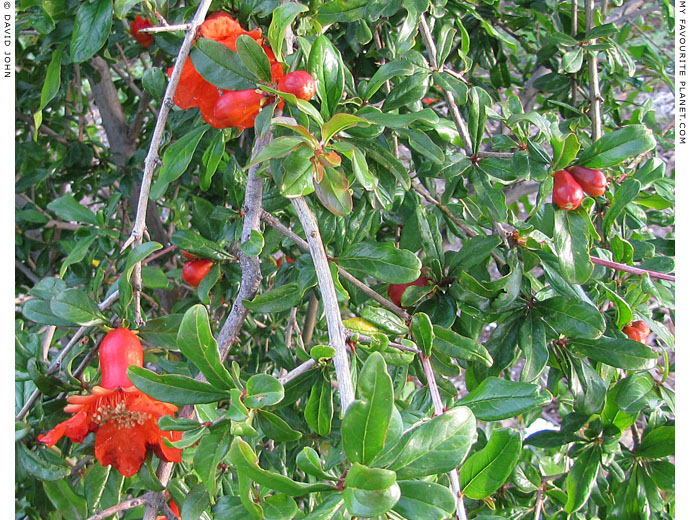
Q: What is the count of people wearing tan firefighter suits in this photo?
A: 0